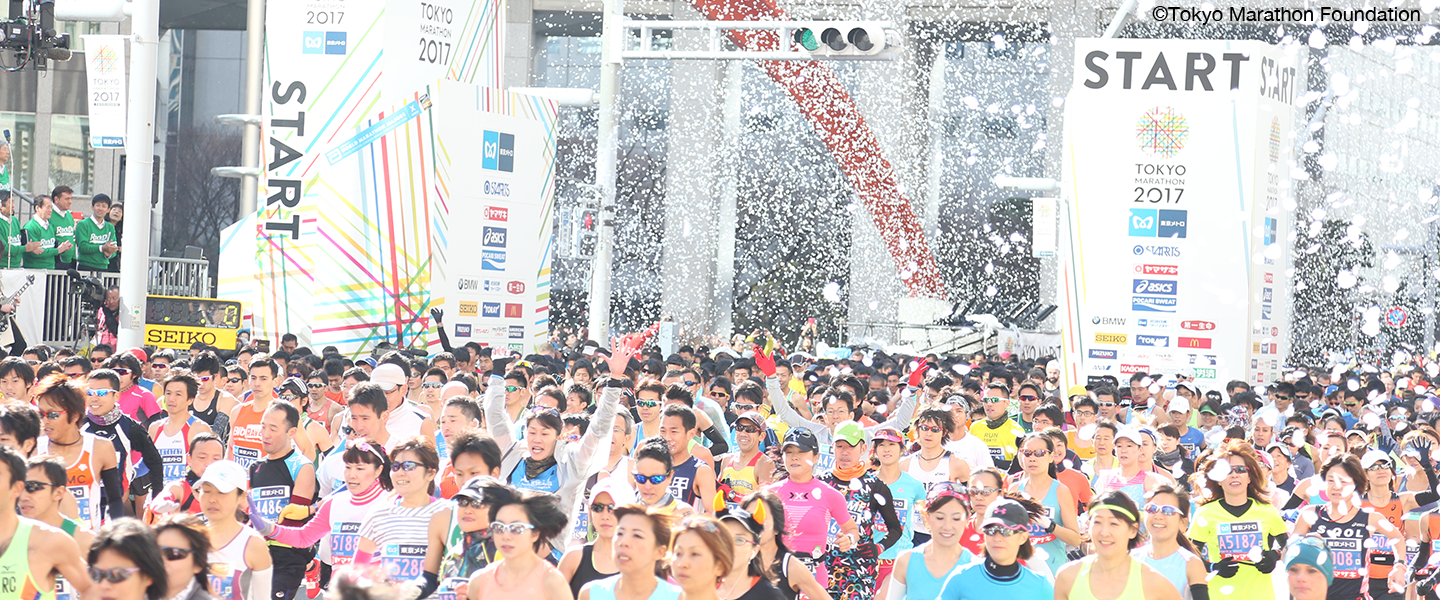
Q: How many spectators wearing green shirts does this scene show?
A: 5